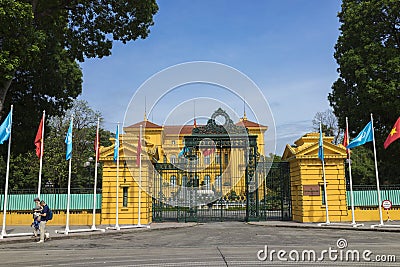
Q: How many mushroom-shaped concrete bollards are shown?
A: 0